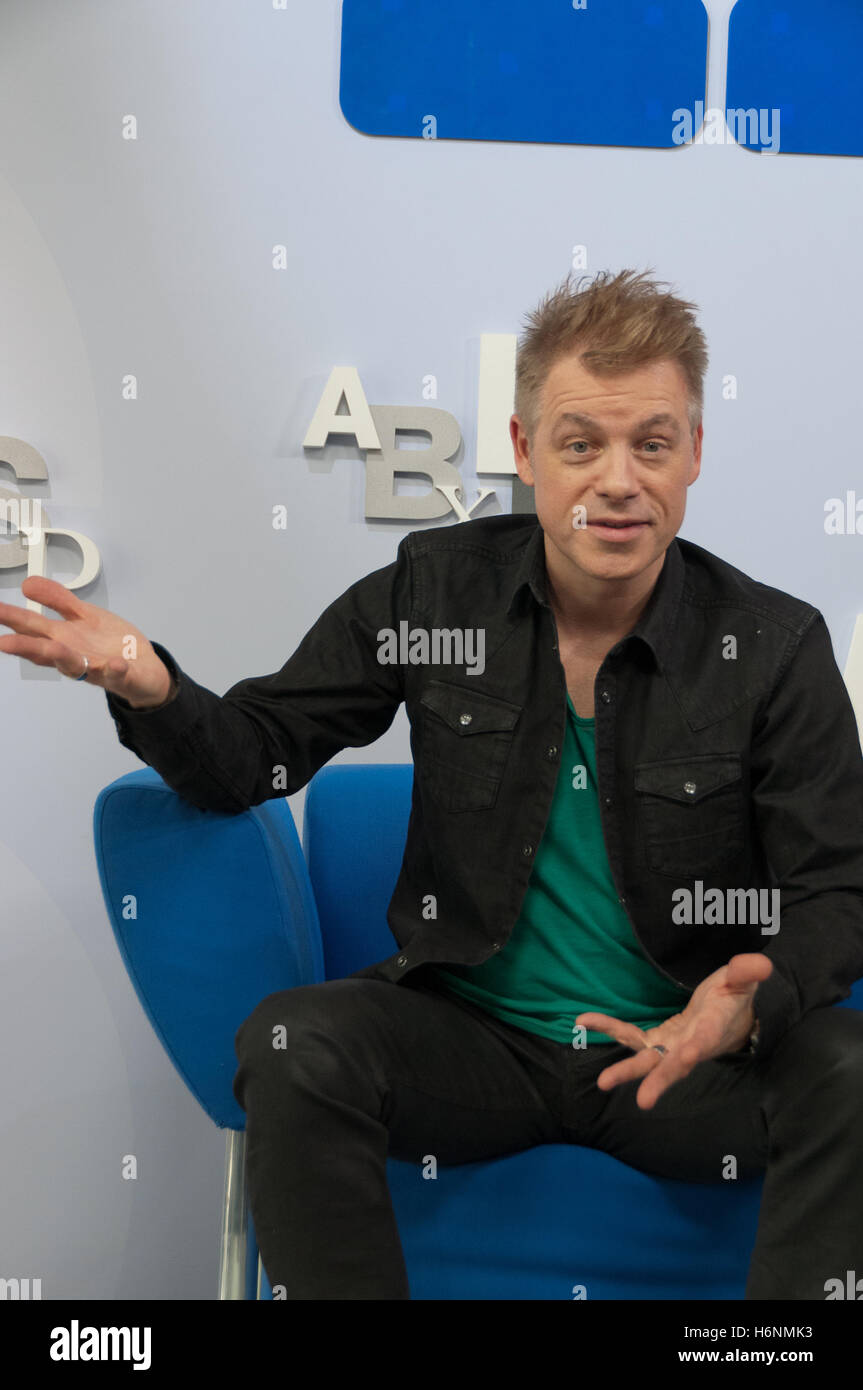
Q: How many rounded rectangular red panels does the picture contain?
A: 0